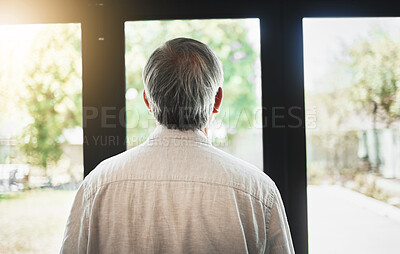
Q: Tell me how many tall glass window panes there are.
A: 3